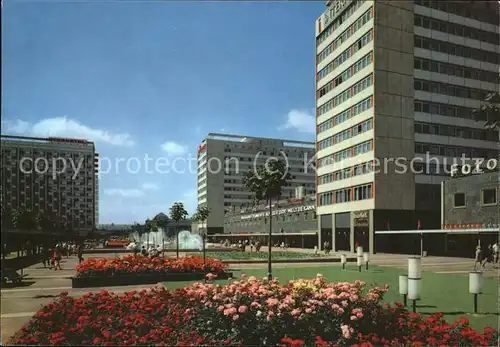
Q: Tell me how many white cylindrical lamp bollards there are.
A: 6